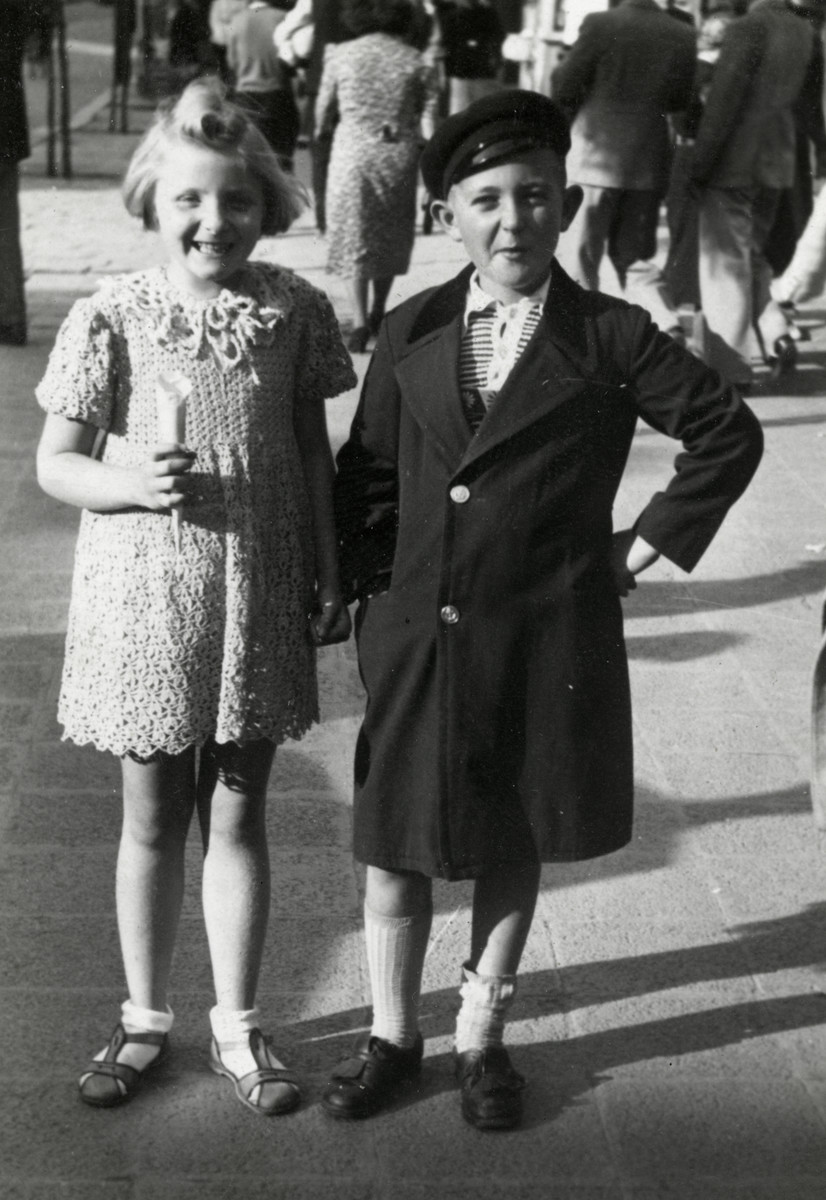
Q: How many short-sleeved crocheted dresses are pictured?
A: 1